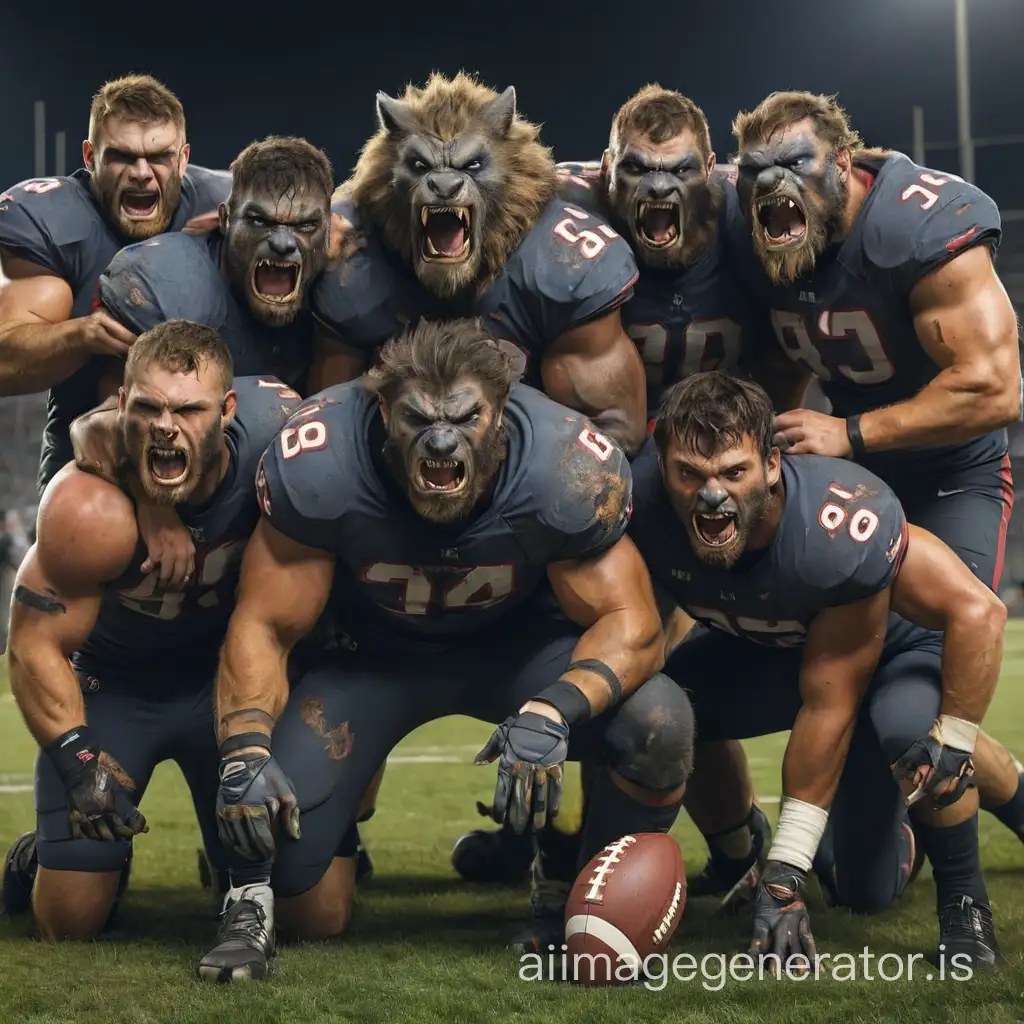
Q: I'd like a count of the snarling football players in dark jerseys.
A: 8